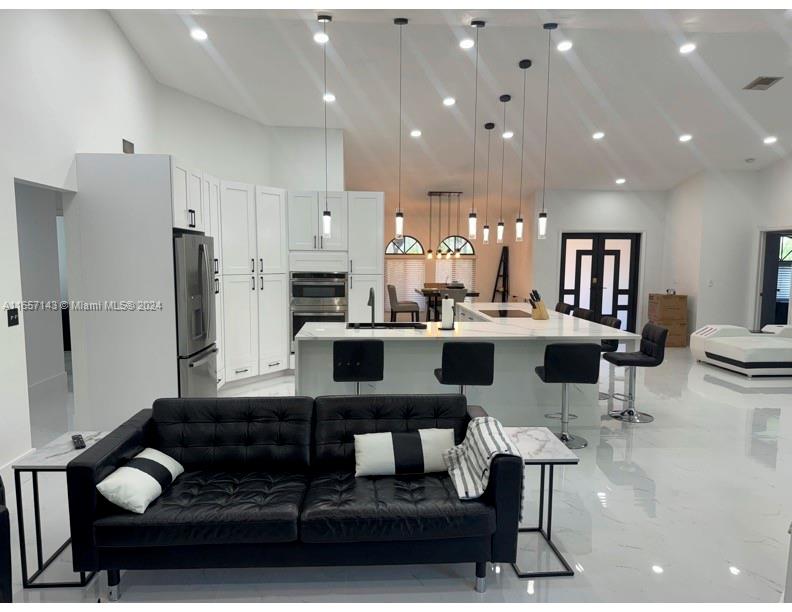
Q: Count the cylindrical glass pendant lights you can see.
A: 7